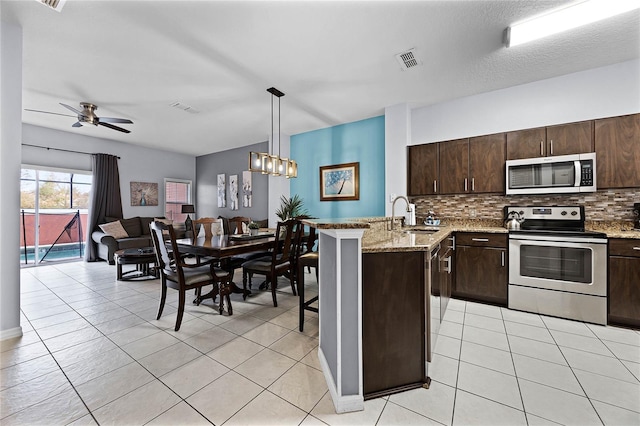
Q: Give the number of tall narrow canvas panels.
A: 3